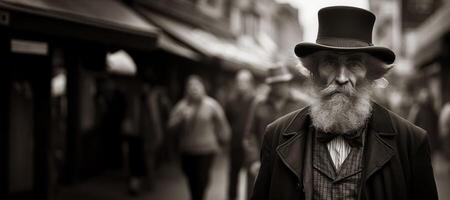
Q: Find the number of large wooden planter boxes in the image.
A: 0